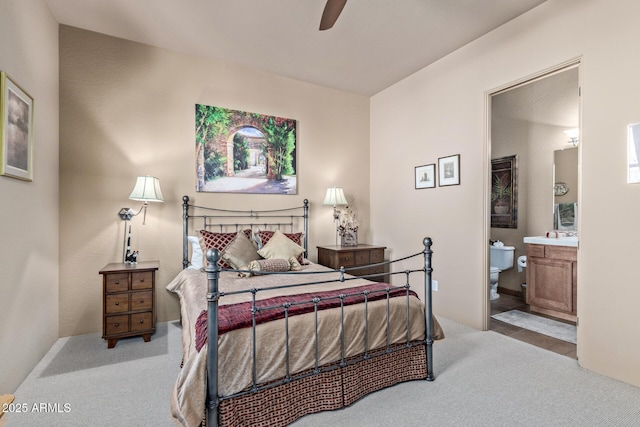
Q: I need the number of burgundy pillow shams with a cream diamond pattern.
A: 2